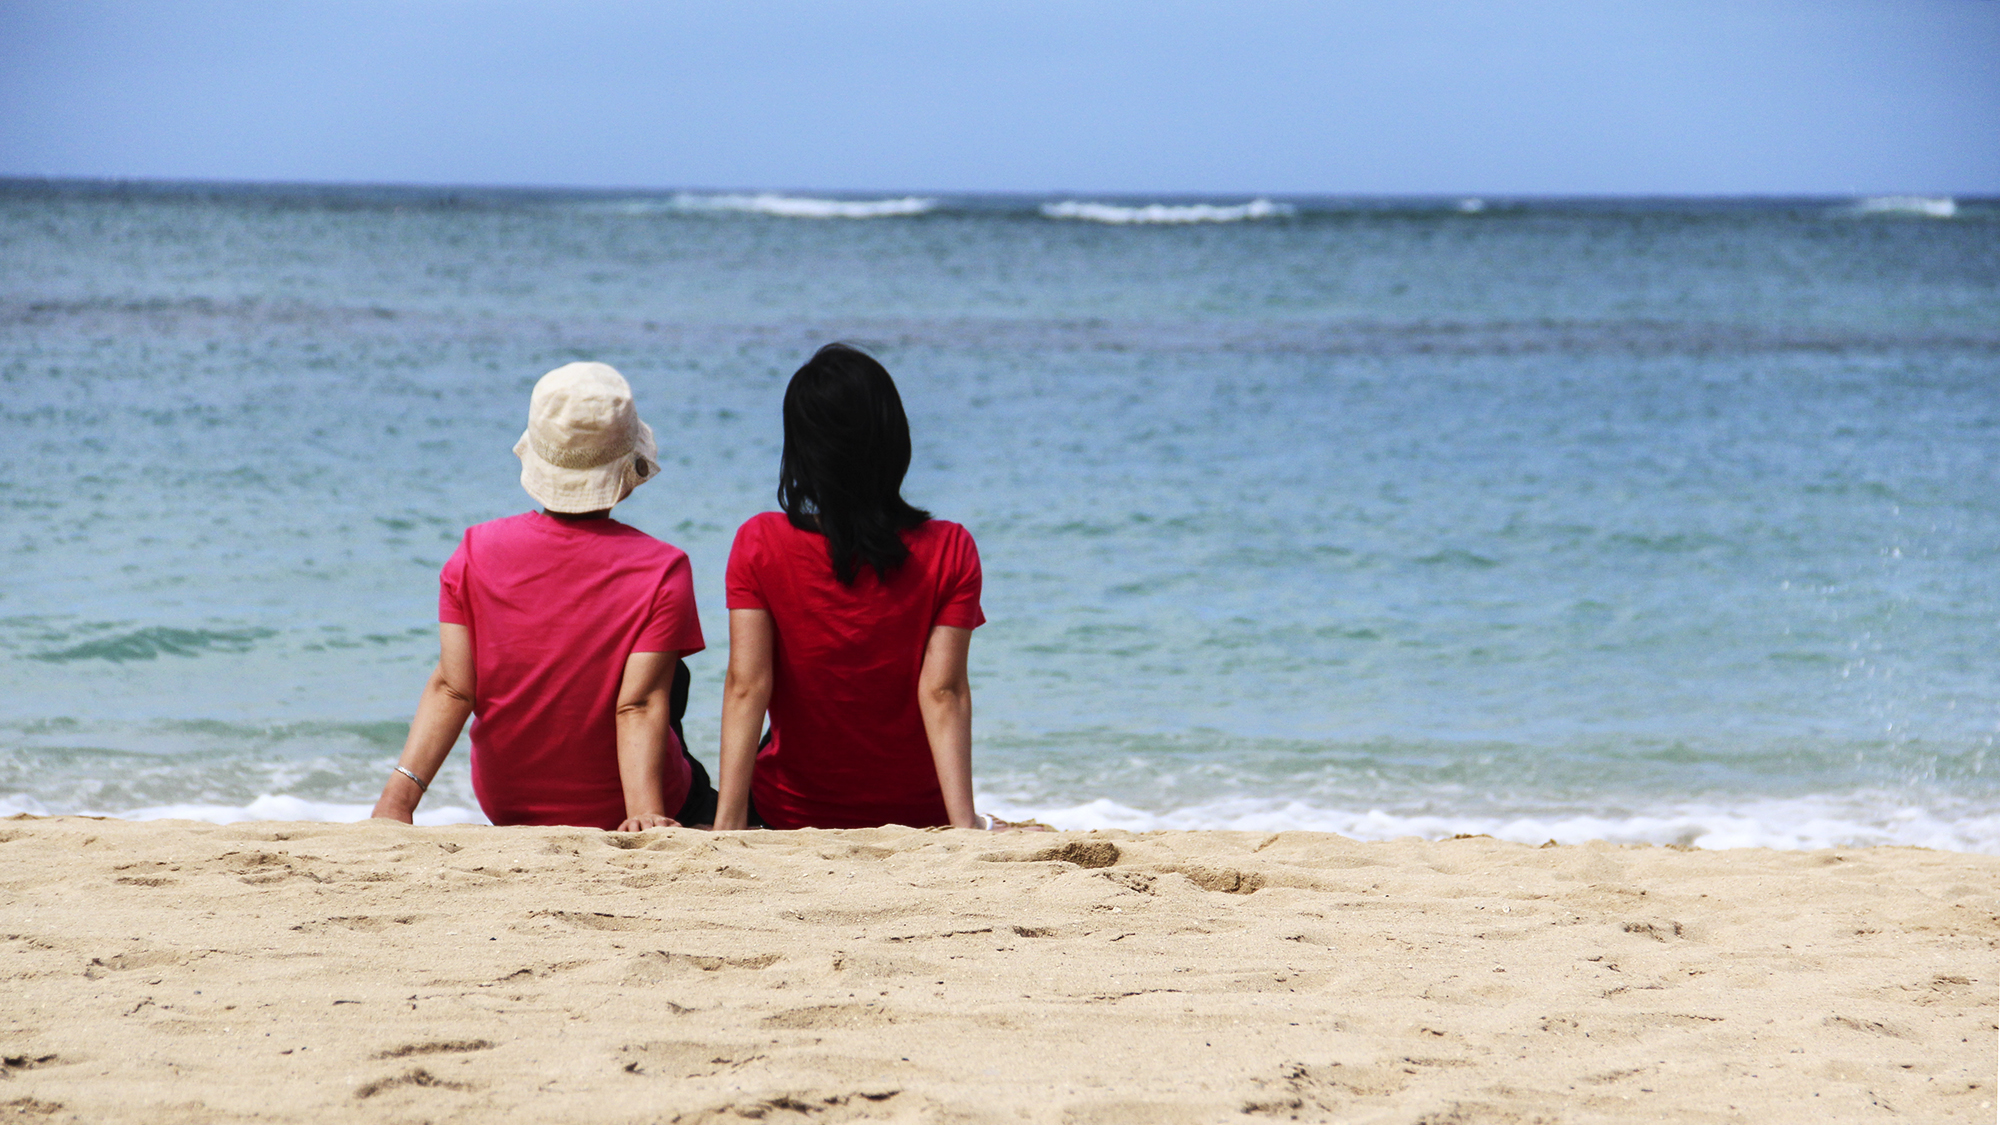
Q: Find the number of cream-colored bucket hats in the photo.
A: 1